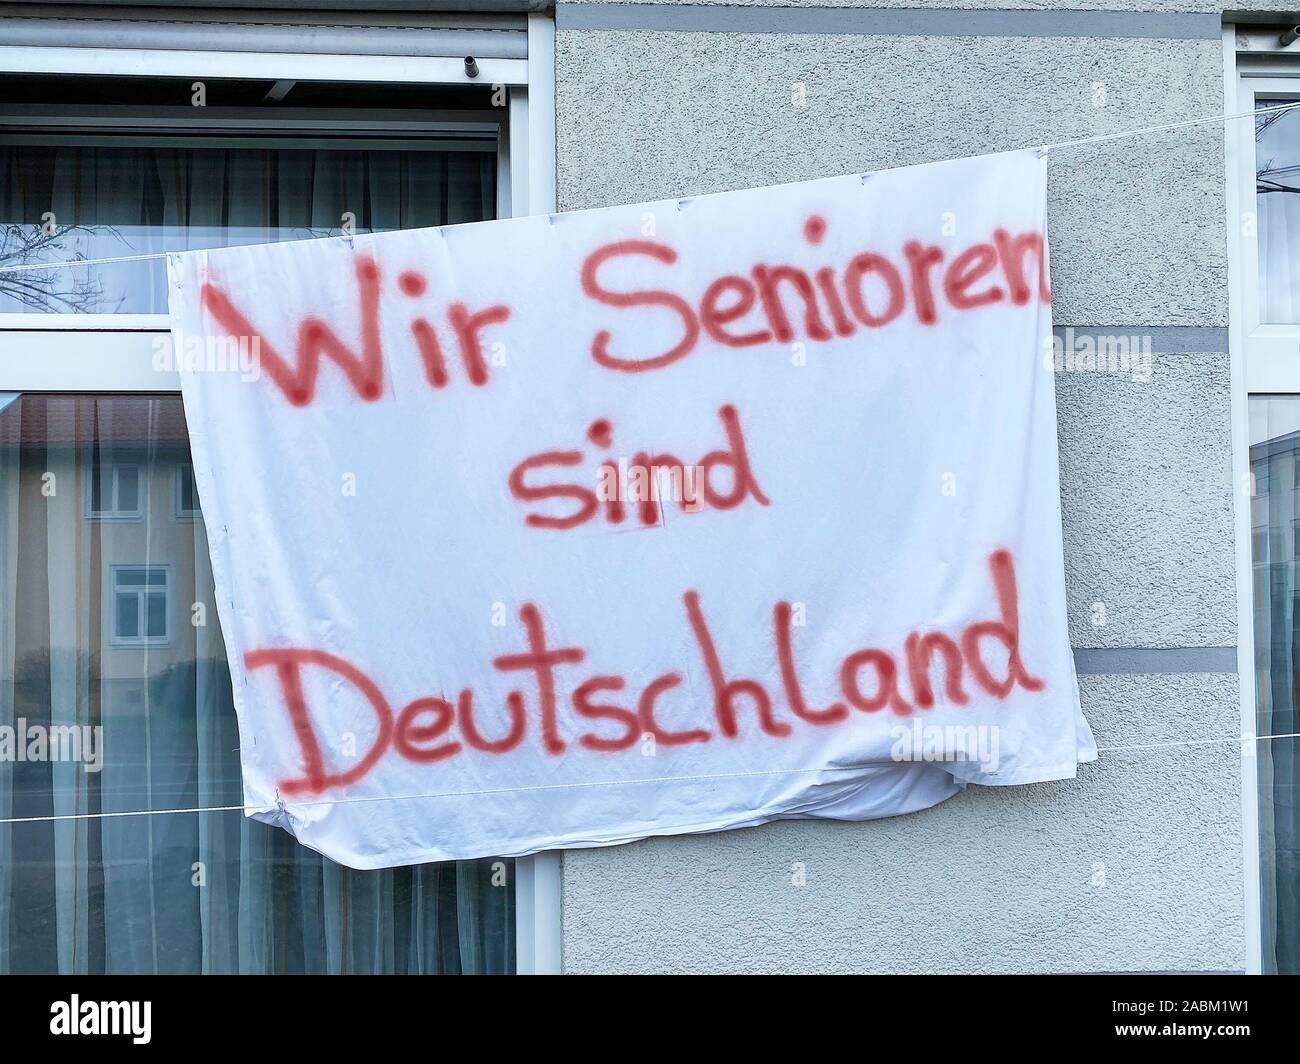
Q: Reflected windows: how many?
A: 3